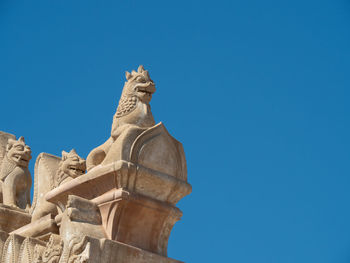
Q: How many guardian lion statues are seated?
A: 3